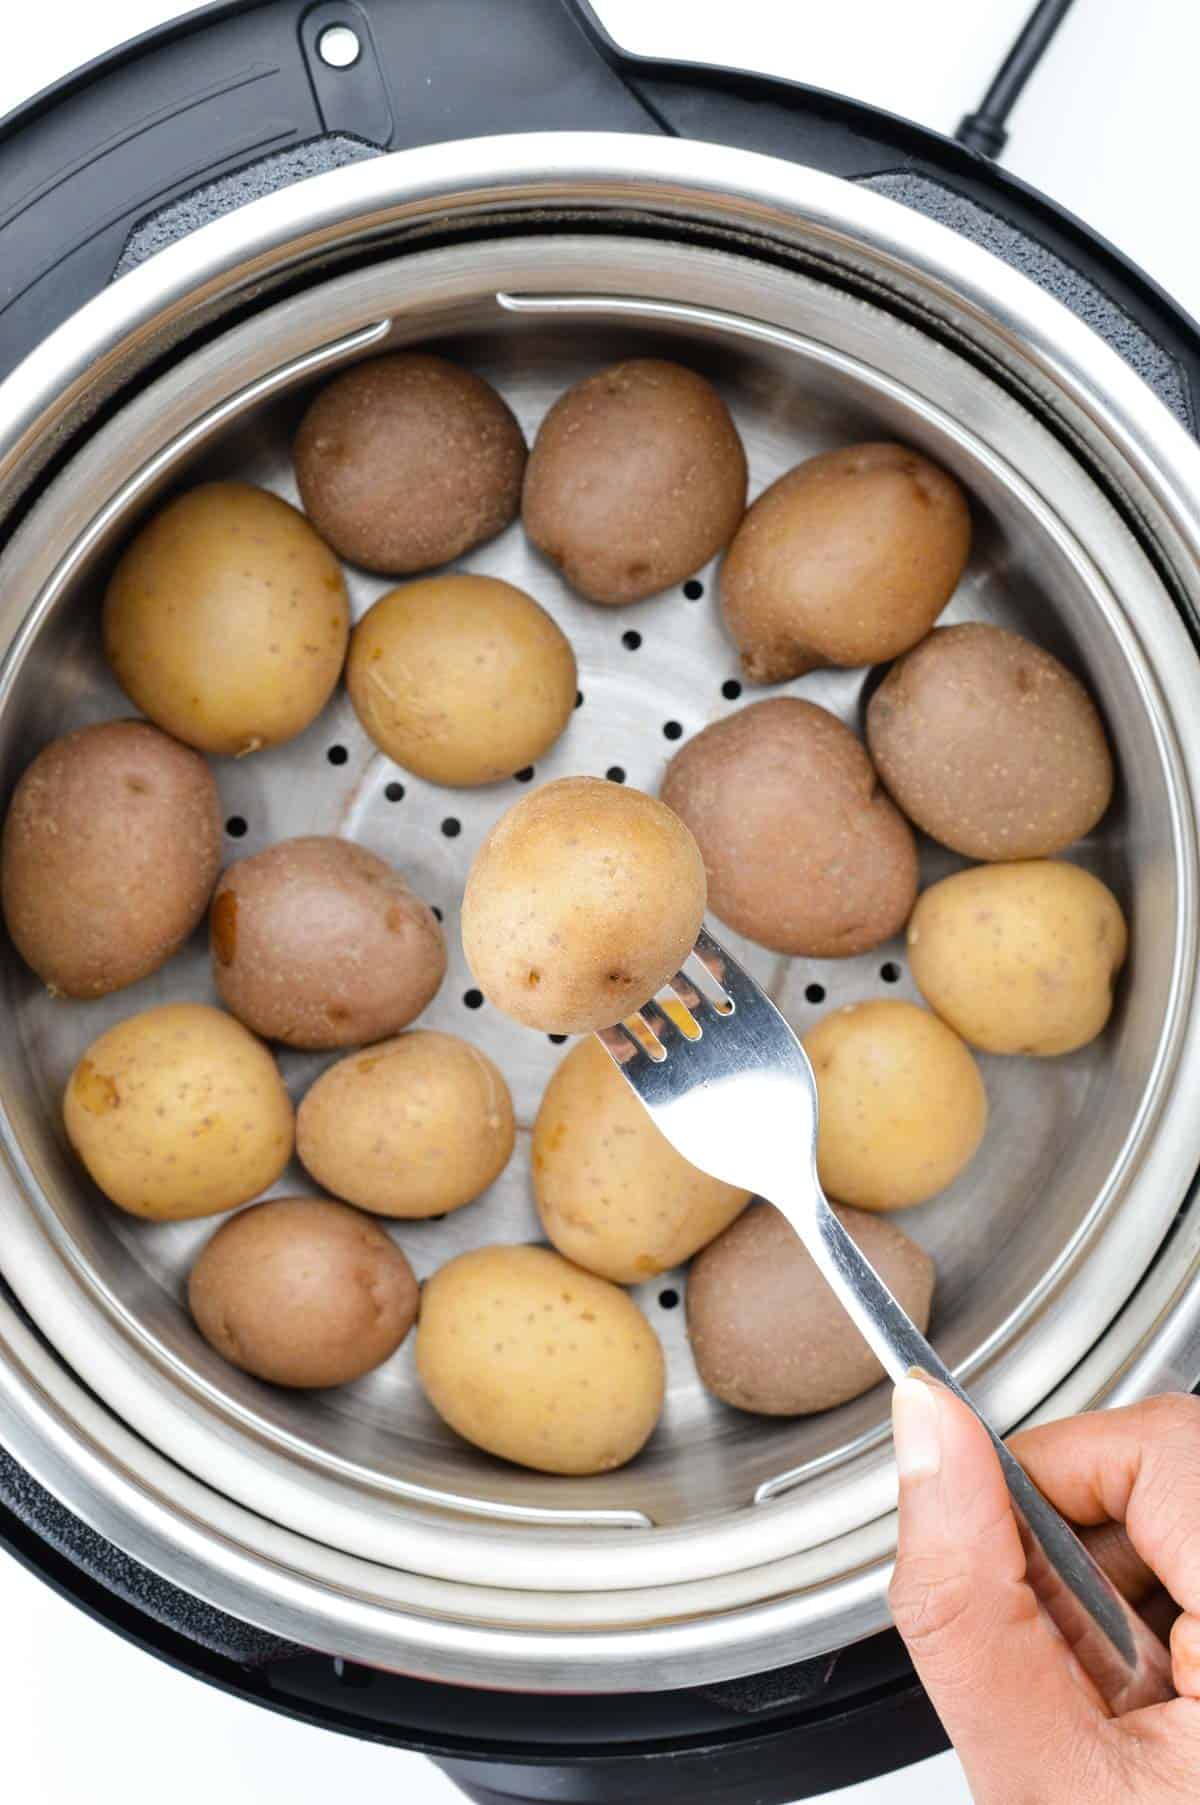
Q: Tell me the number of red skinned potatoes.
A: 9